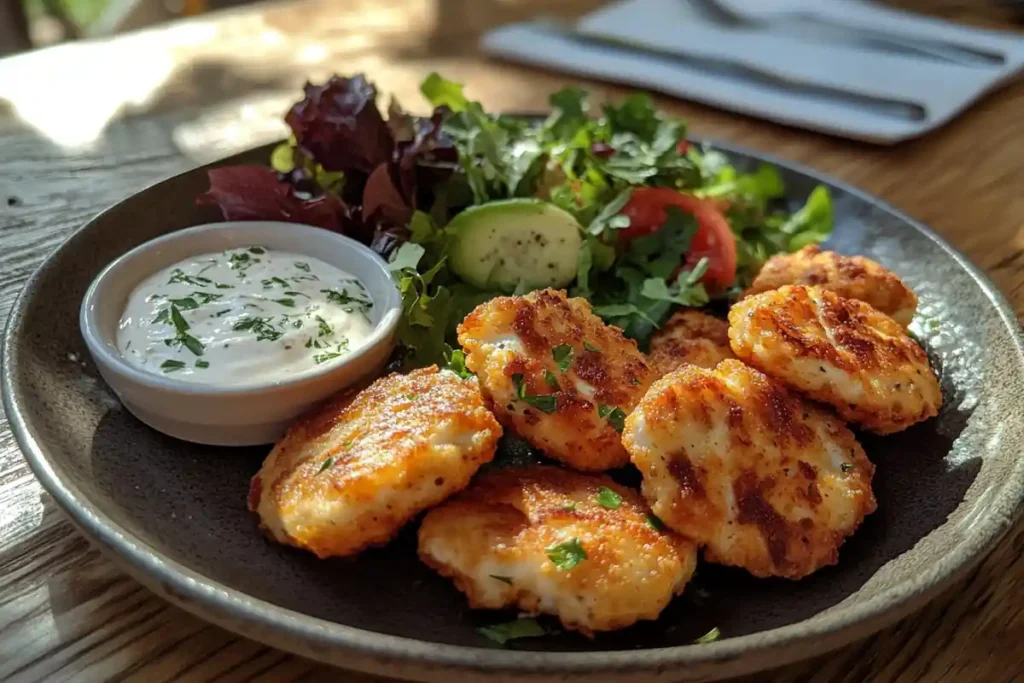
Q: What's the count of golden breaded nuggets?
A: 7